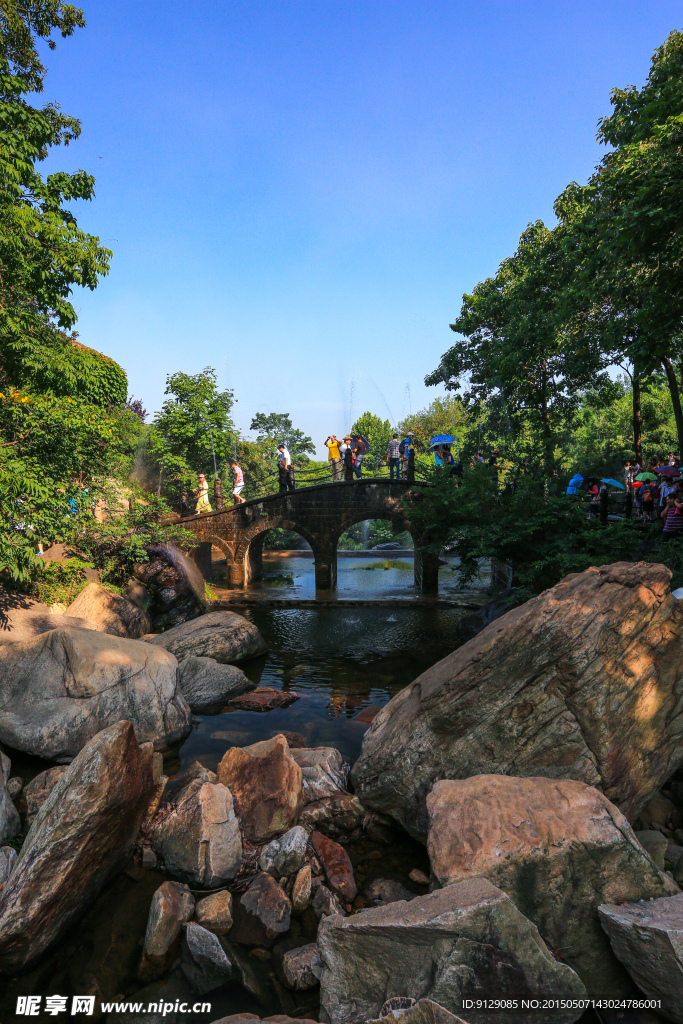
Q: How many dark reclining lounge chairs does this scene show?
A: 0